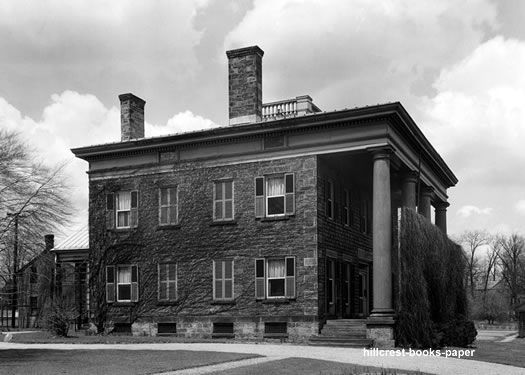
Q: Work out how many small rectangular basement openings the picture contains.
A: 4